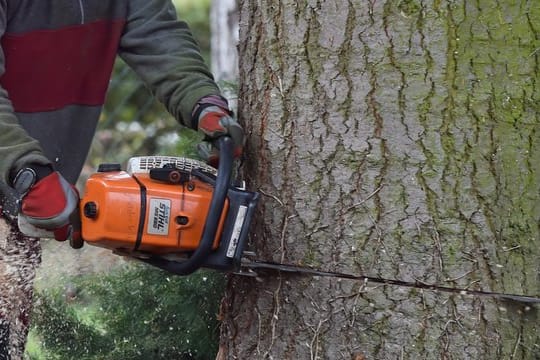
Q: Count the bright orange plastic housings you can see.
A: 1